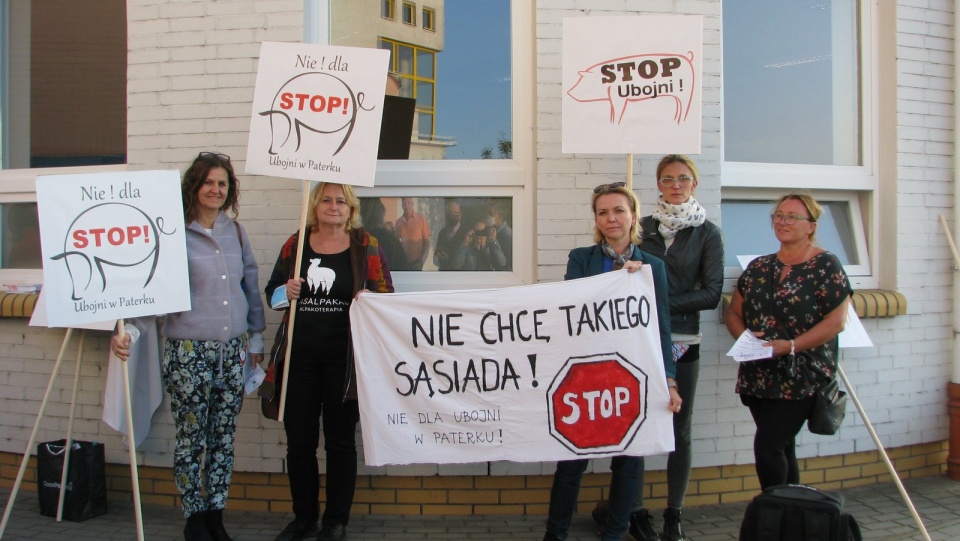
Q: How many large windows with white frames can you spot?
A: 3